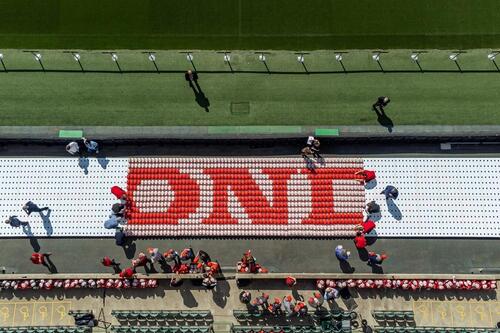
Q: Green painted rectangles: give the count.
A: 3